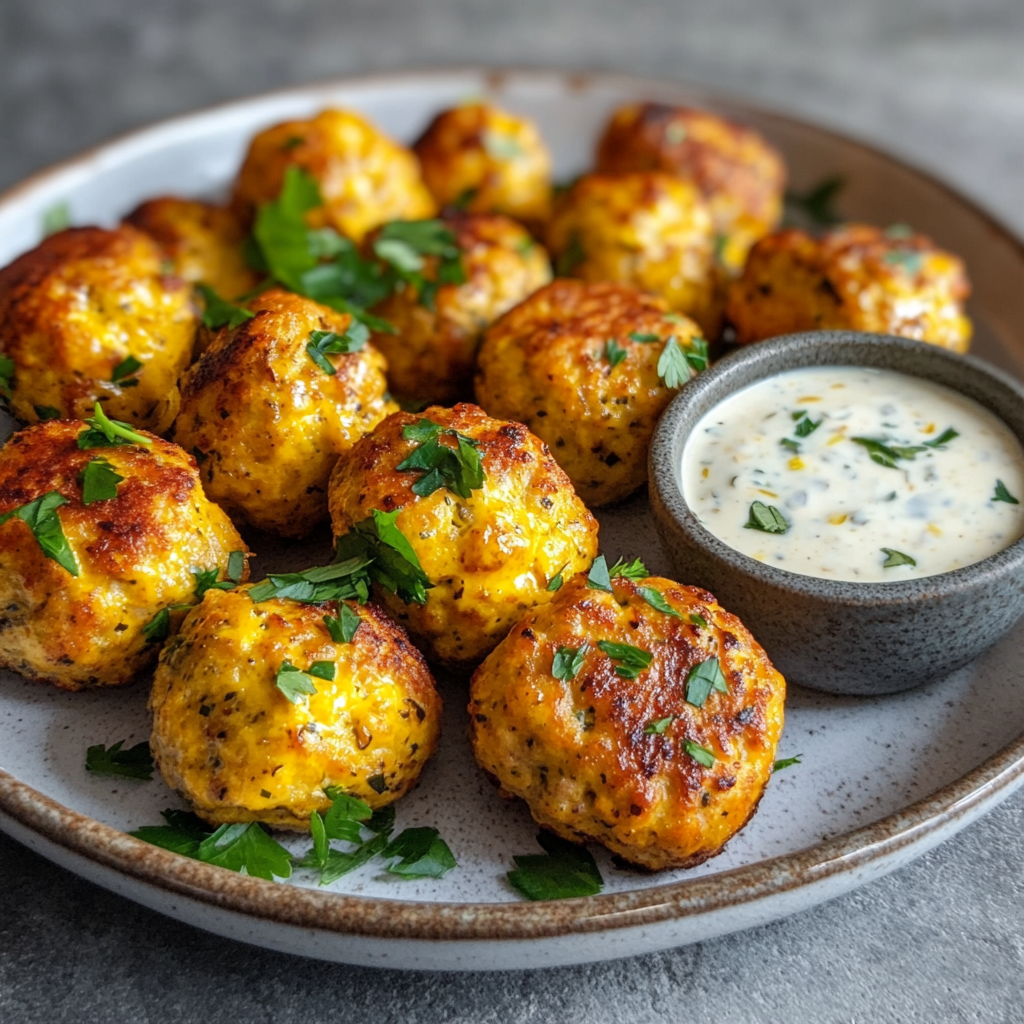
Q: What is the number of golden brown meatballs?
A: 14